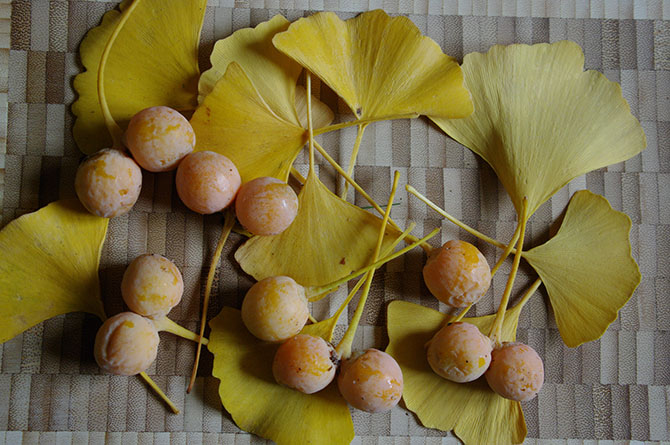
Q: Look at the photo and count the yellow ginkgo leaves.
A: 10